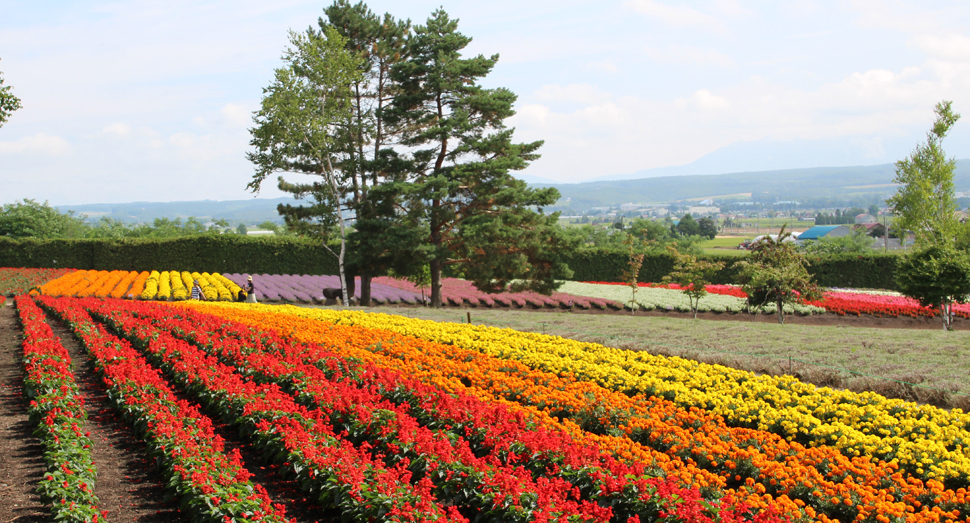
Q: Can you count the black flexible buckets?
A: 0